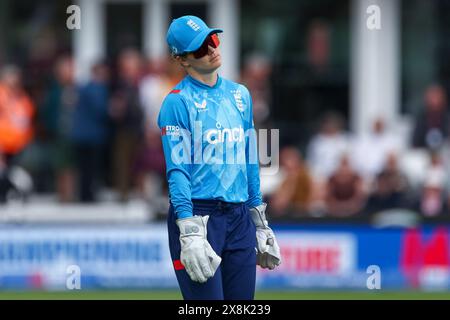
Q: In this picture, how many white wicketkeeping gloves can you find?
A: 2